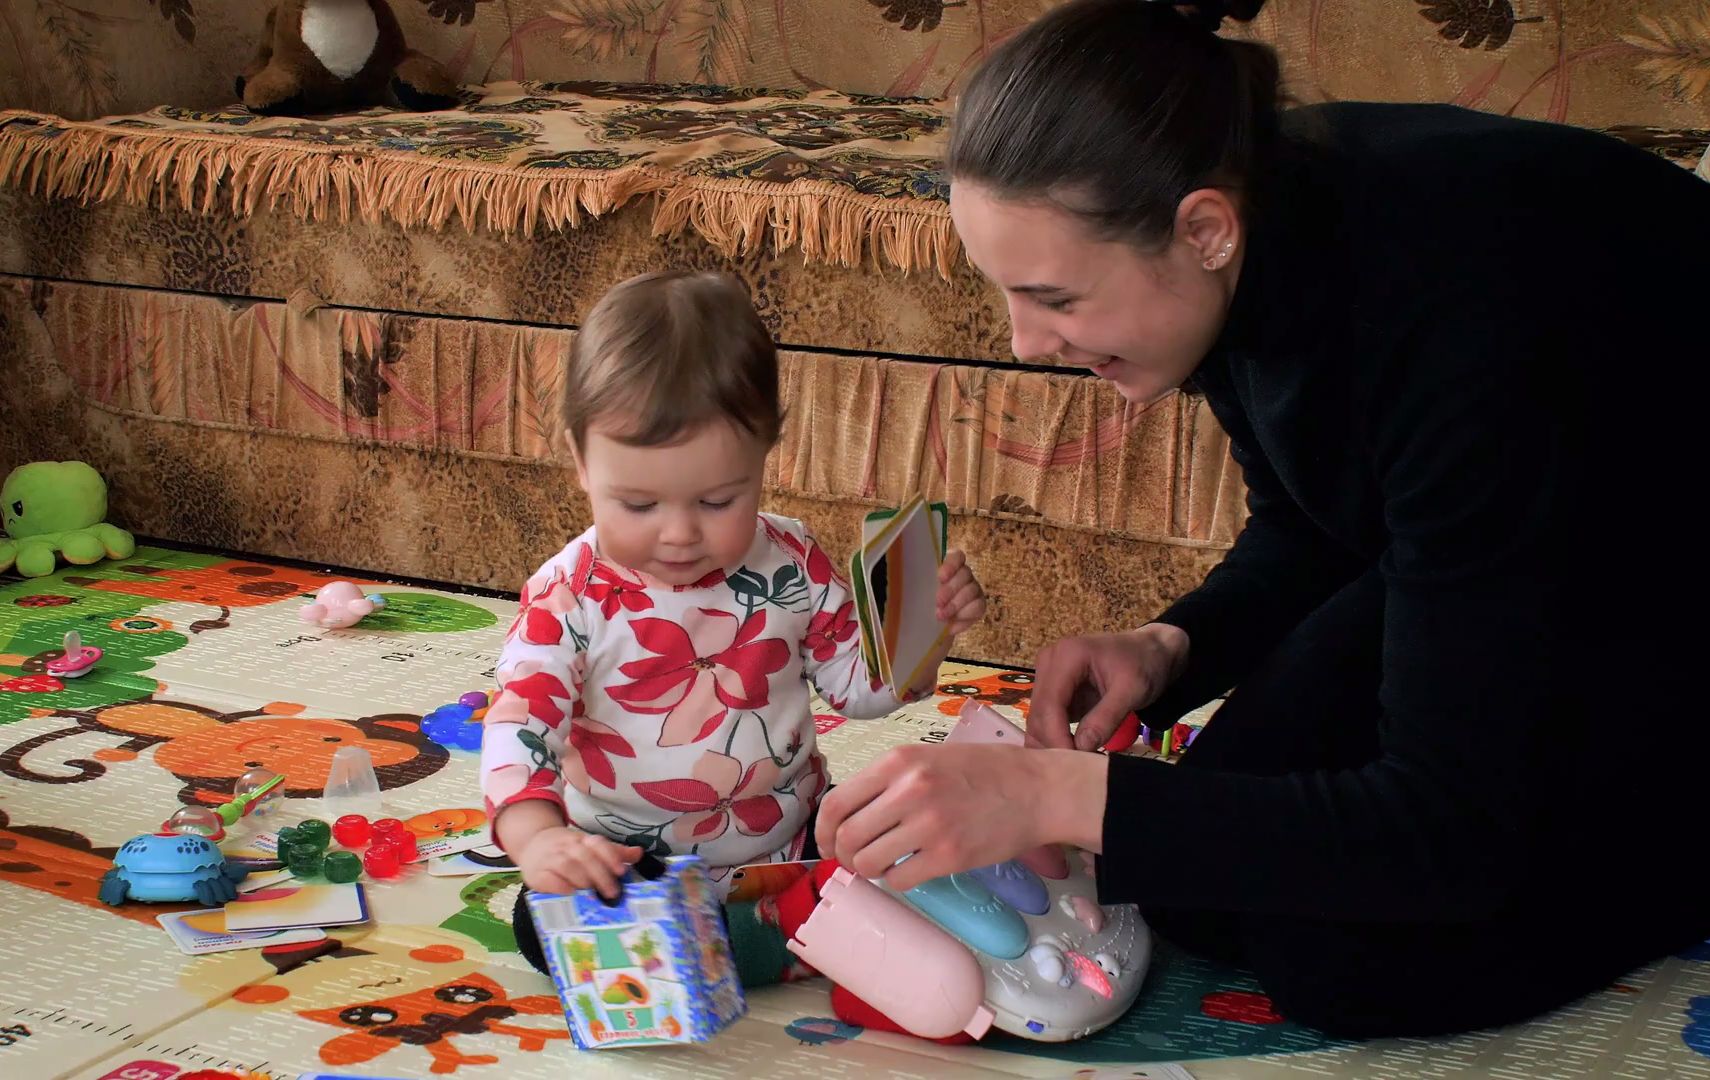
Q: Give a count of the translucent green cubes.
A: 4